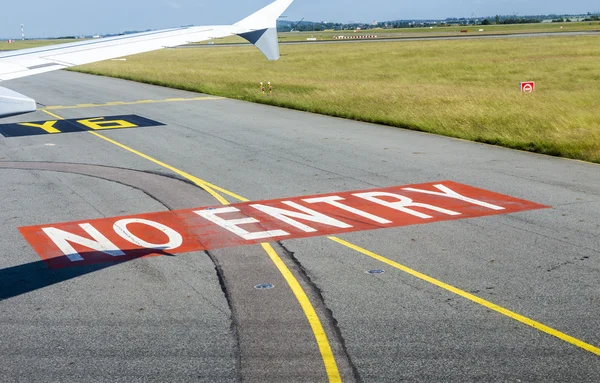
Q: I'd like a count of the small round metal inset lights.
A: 2